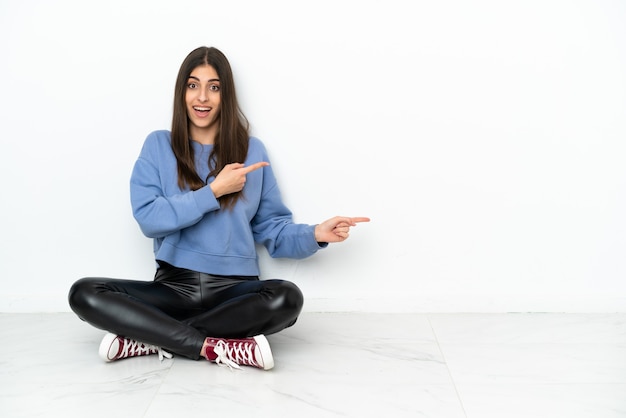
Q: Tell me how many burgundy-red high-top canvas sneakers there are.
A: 2